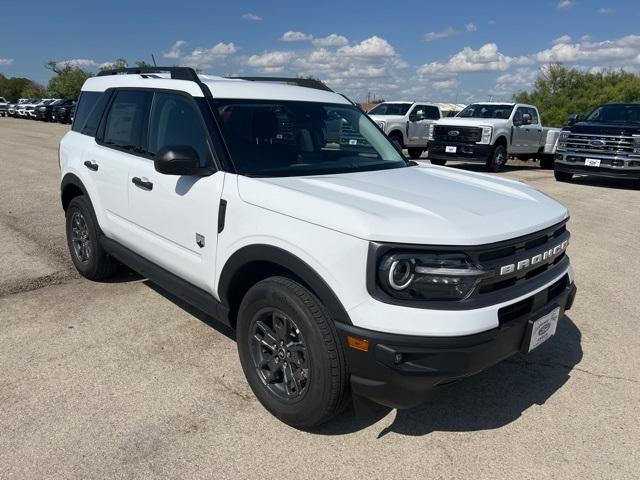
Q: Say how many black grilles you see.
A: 2